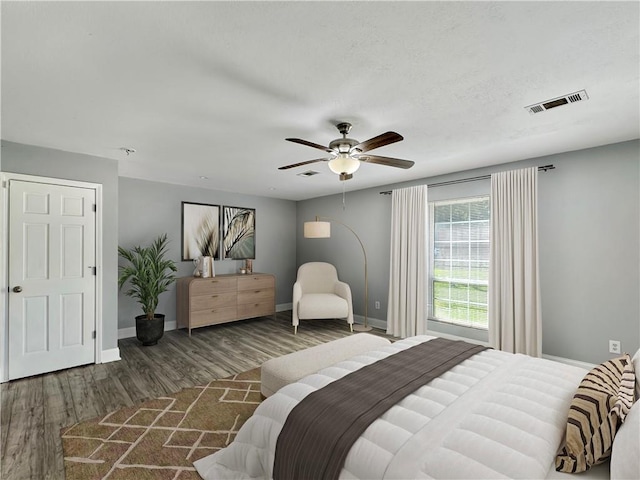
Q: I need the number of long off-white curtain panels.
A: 2